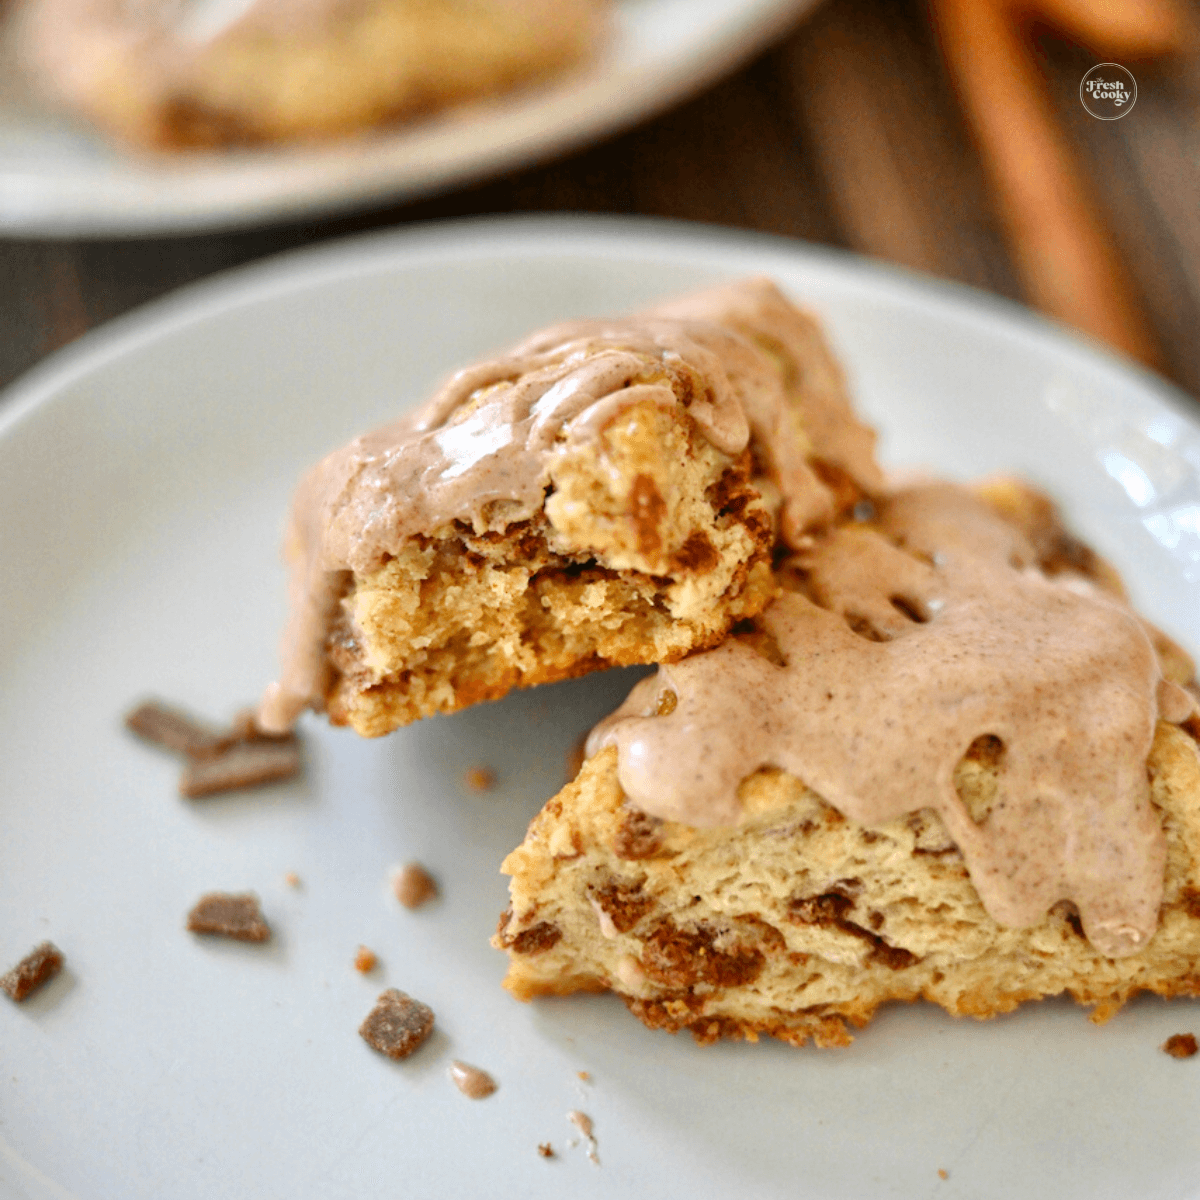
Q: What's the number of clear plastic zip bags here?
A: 0